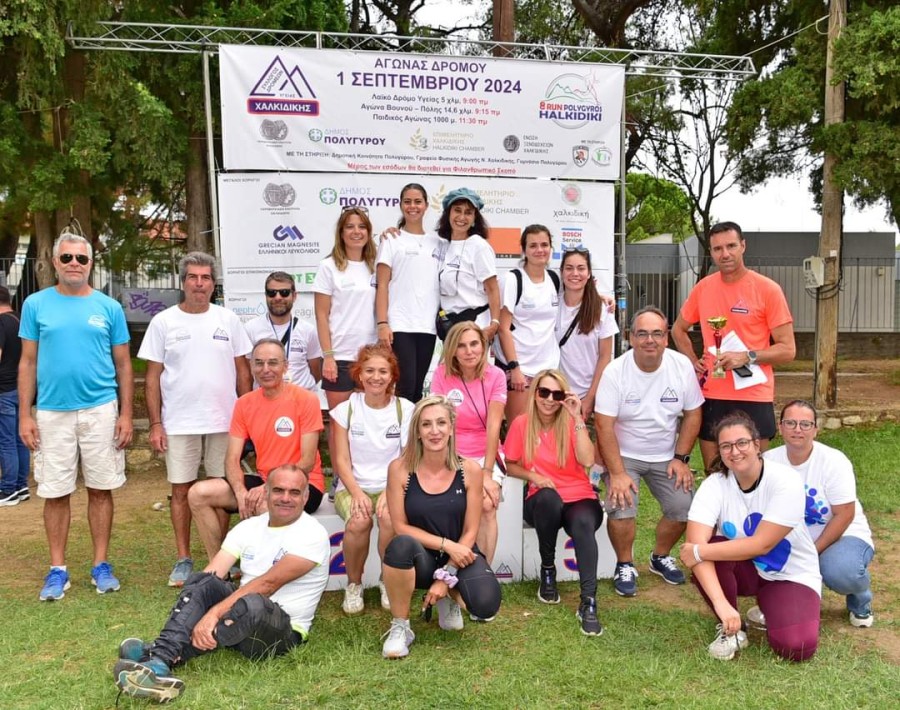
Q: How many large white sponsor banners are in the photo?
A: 2